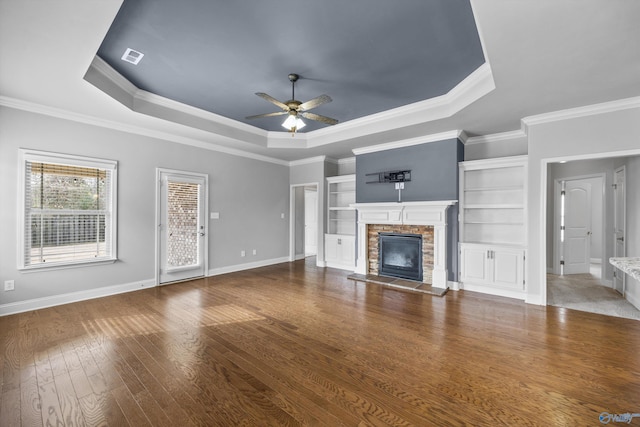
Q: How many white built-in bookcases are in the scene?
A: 2